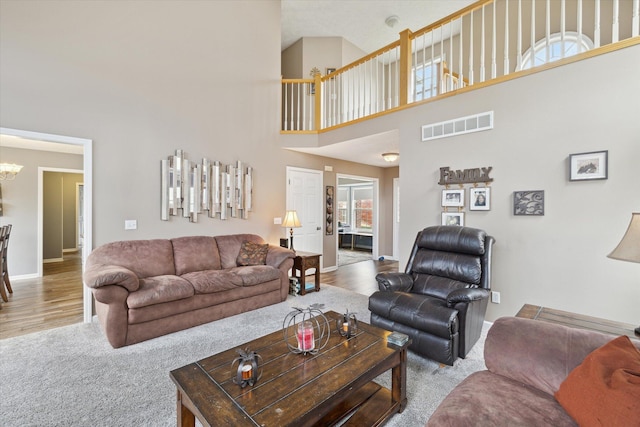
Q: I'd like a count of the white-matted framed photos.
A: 4